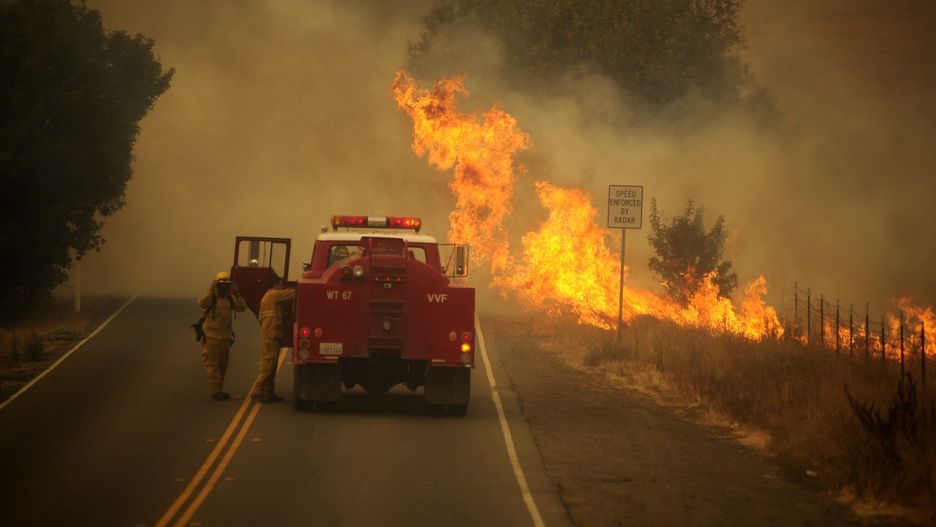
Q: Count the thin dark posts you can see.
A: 9